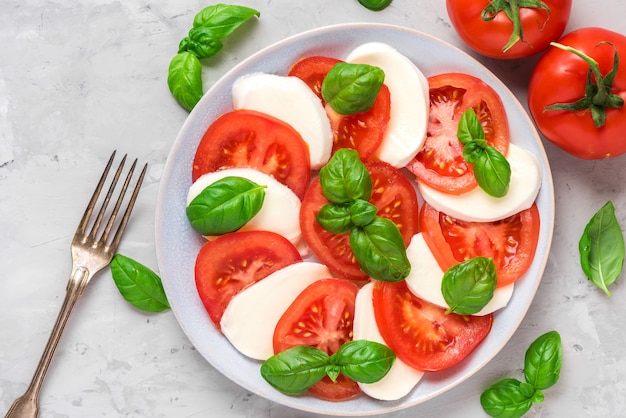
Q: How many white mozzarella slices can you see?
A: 7